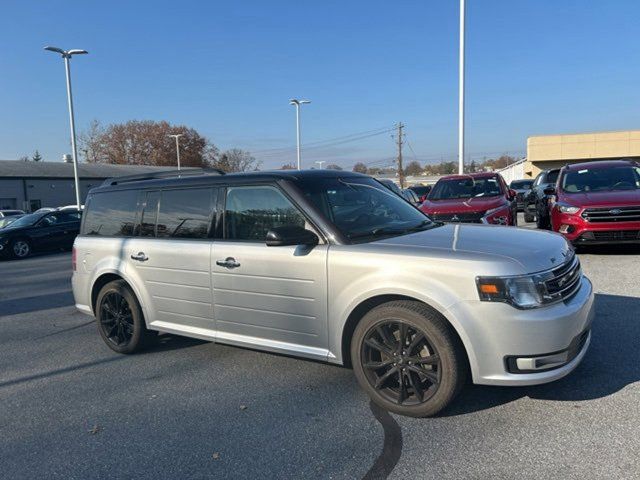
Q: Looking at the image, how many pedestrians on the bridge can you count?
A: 0